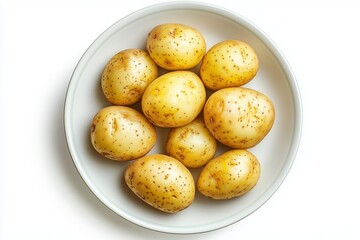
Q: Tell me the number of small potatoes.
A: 9